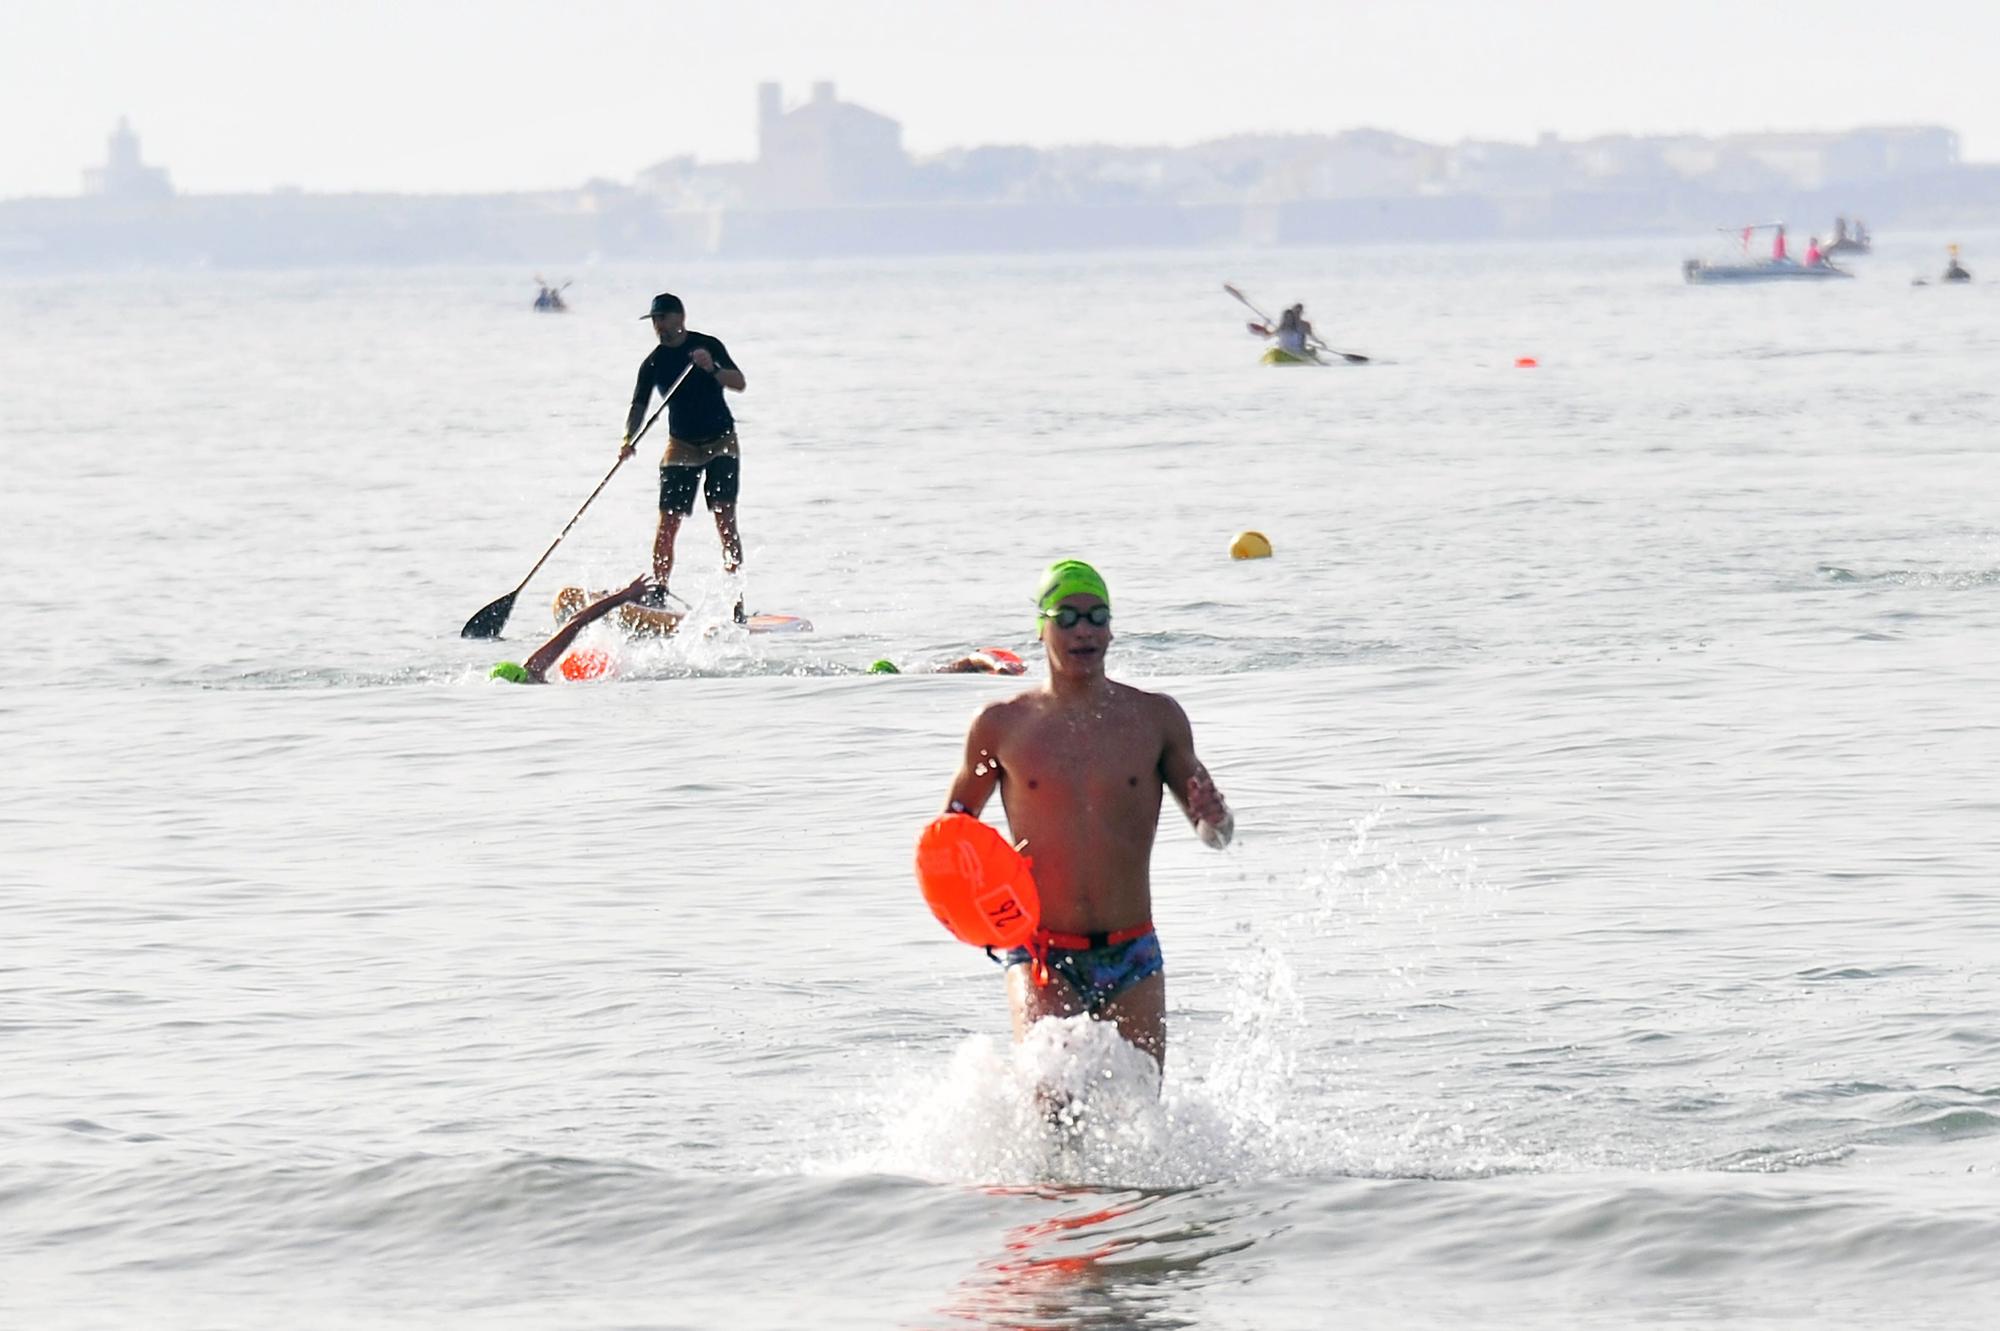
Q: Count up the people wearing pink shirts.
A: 2